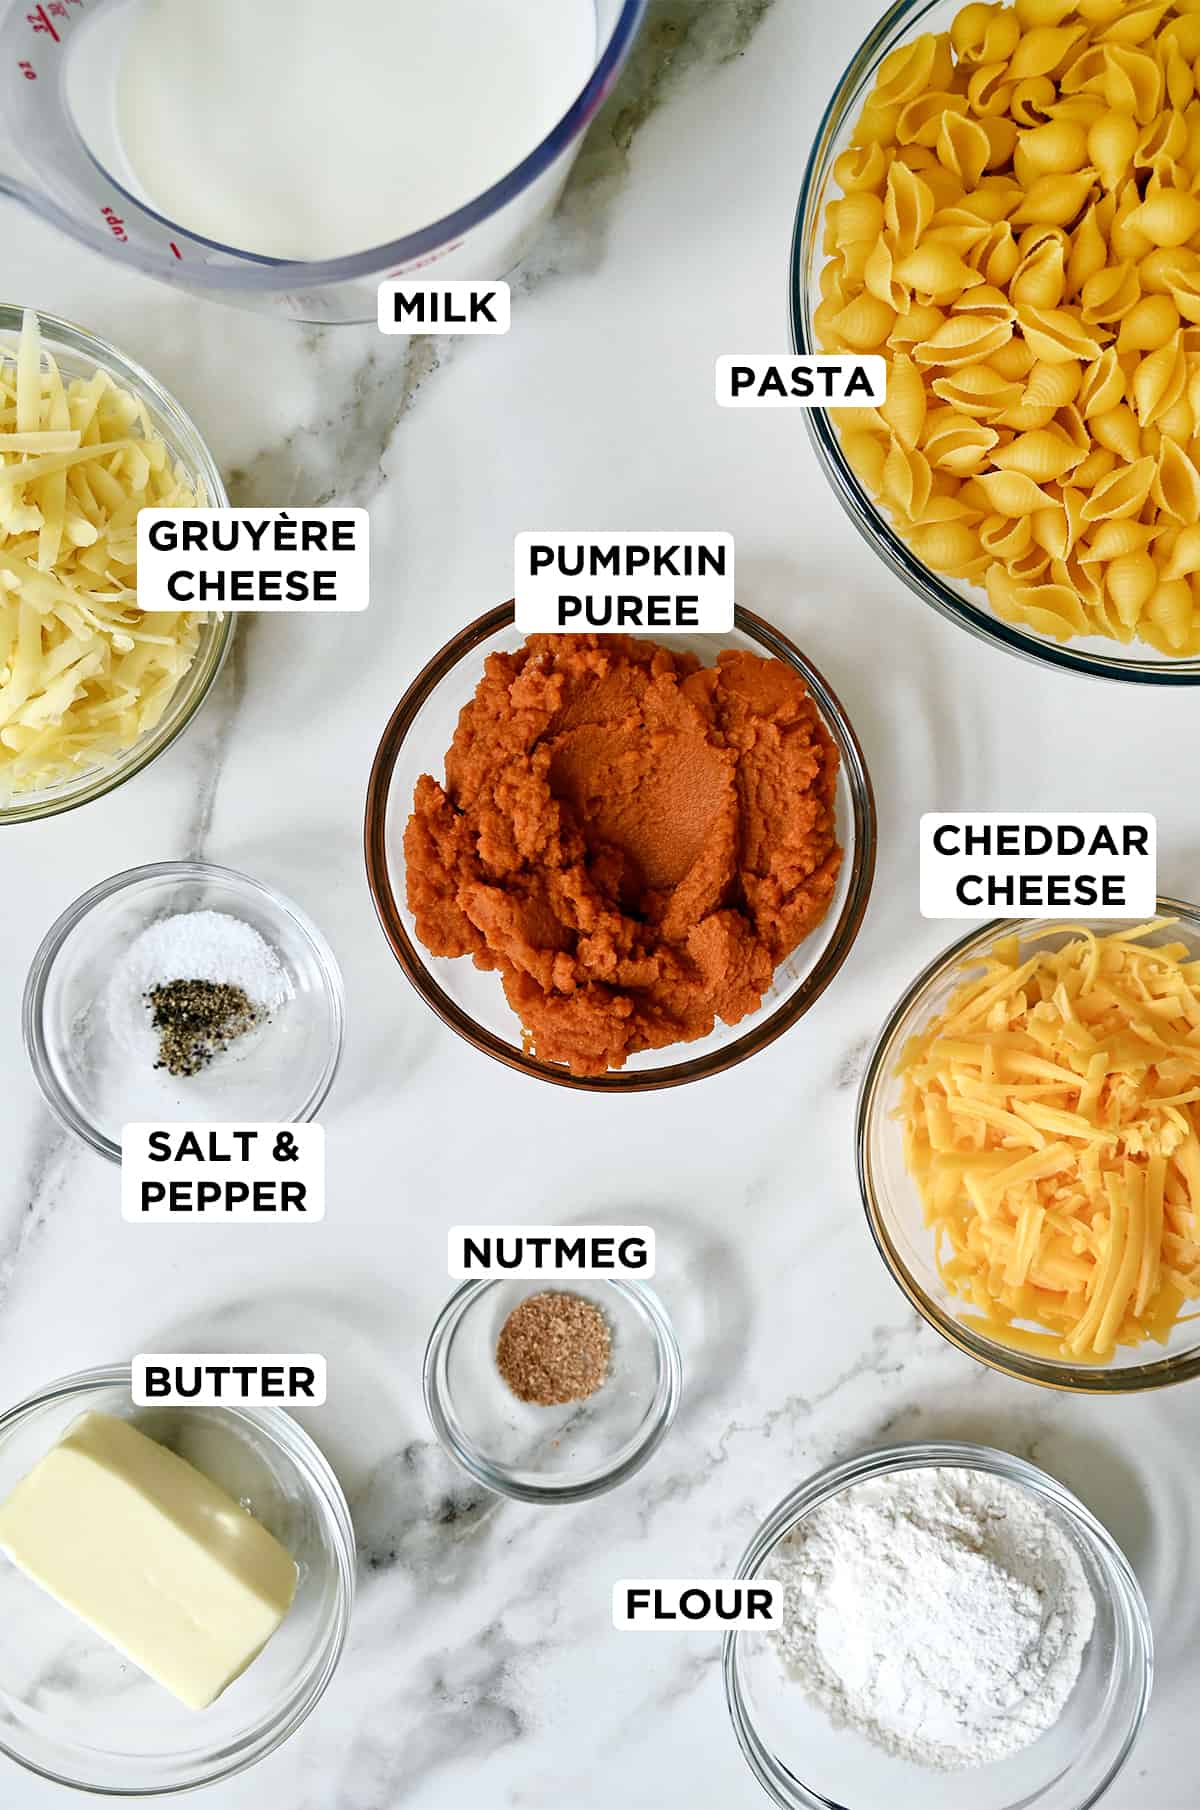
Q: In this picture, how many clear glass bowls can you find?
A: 8